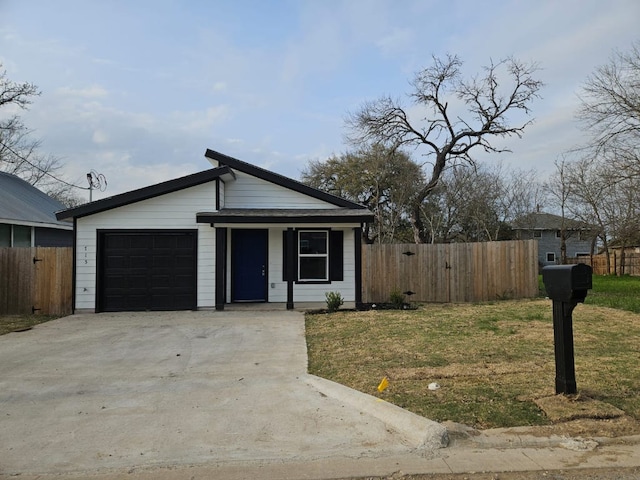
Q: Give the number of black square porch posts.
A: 3